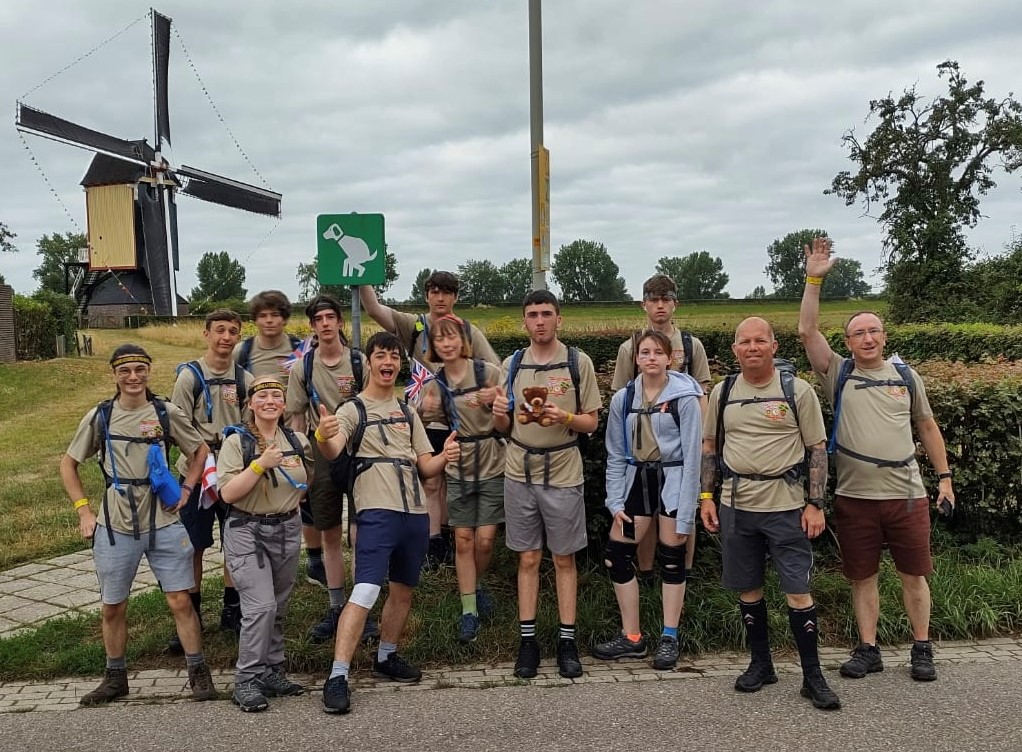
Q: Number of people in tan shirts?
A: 13